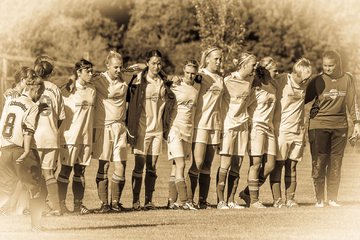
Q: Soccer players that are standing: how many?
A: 12